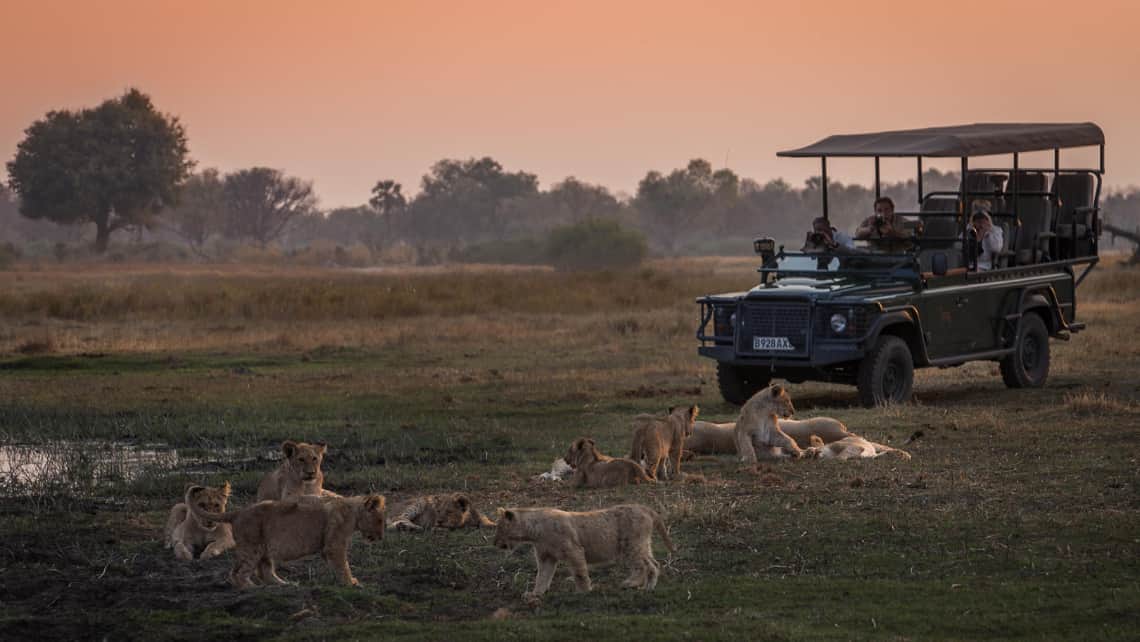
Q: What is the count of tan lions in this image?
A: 10